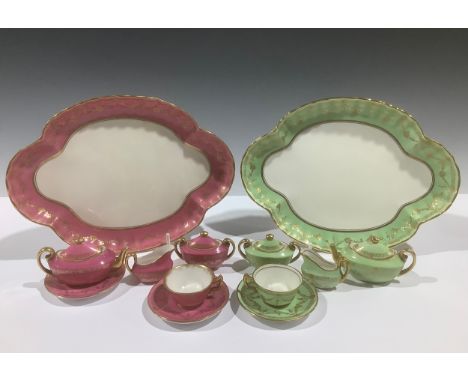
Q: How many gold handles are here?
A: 10